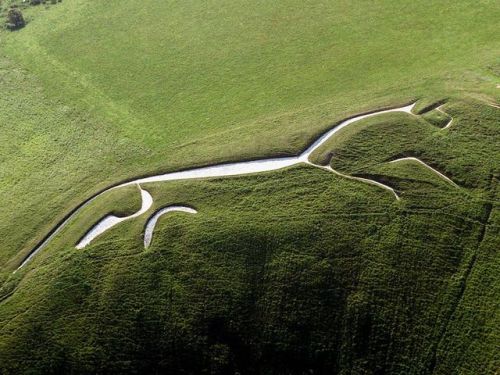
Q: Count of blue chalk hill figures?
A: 0